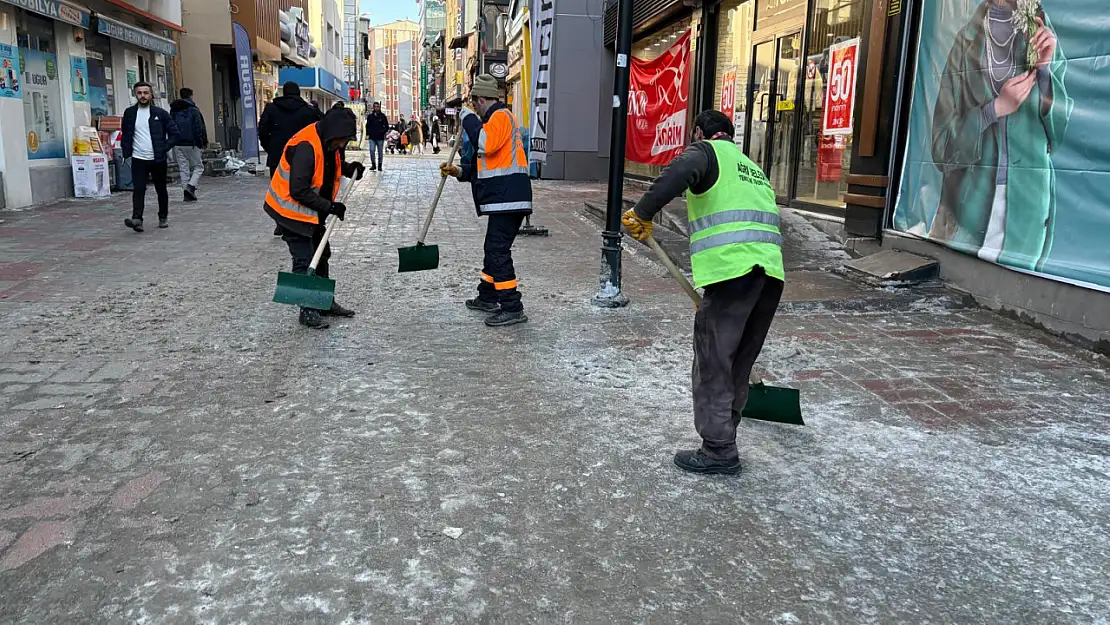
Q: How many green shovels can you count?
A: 3